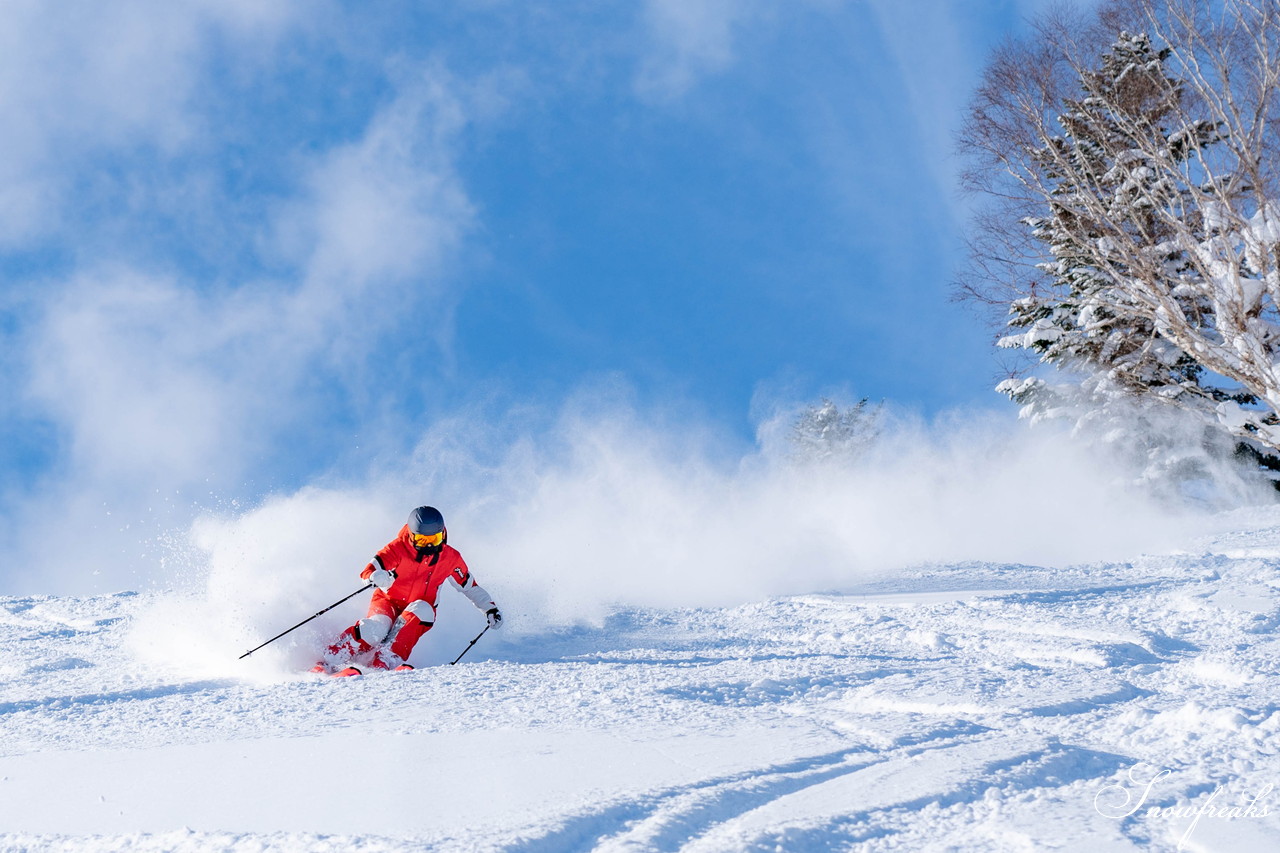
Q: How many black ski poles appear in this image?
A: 2